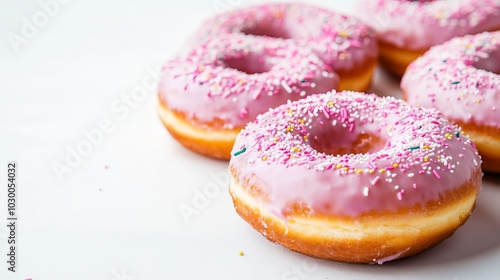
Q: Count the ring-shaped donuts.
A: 5